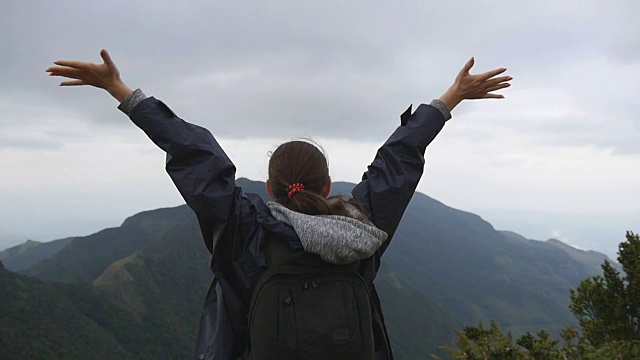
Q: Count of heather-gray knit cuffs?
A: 2